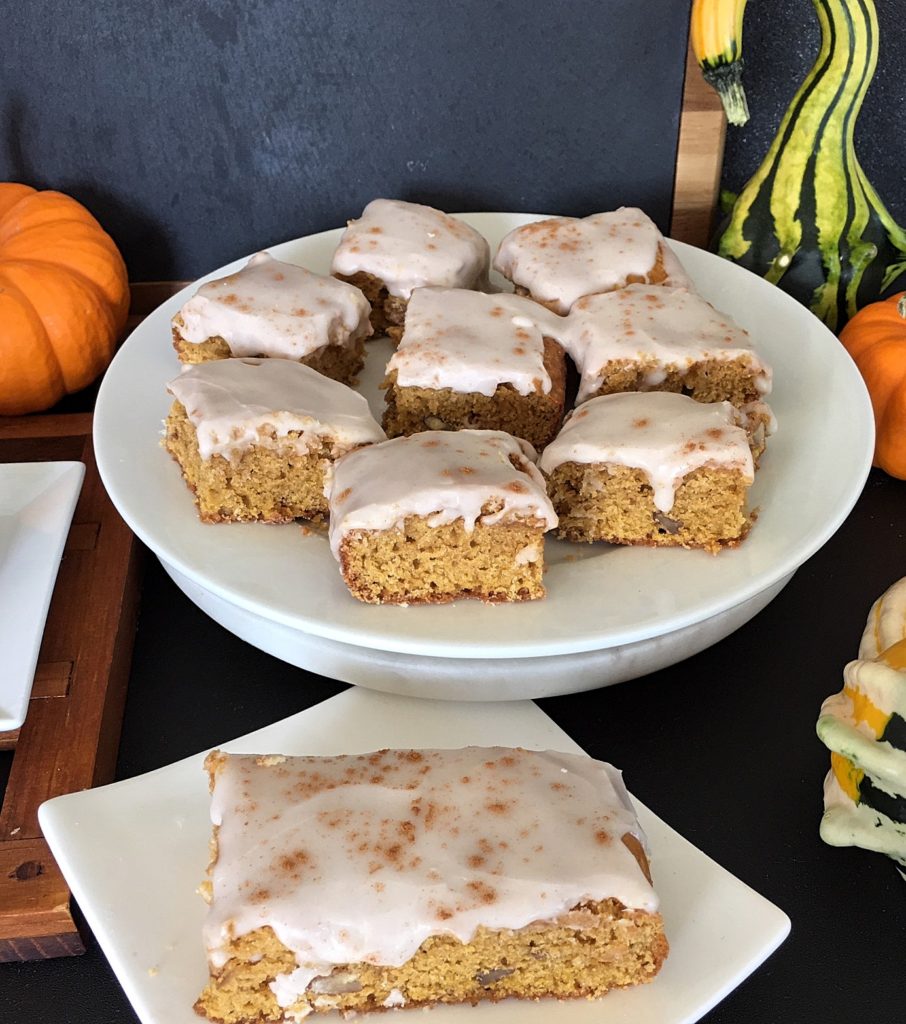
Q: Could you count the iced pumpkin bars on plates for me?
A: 9